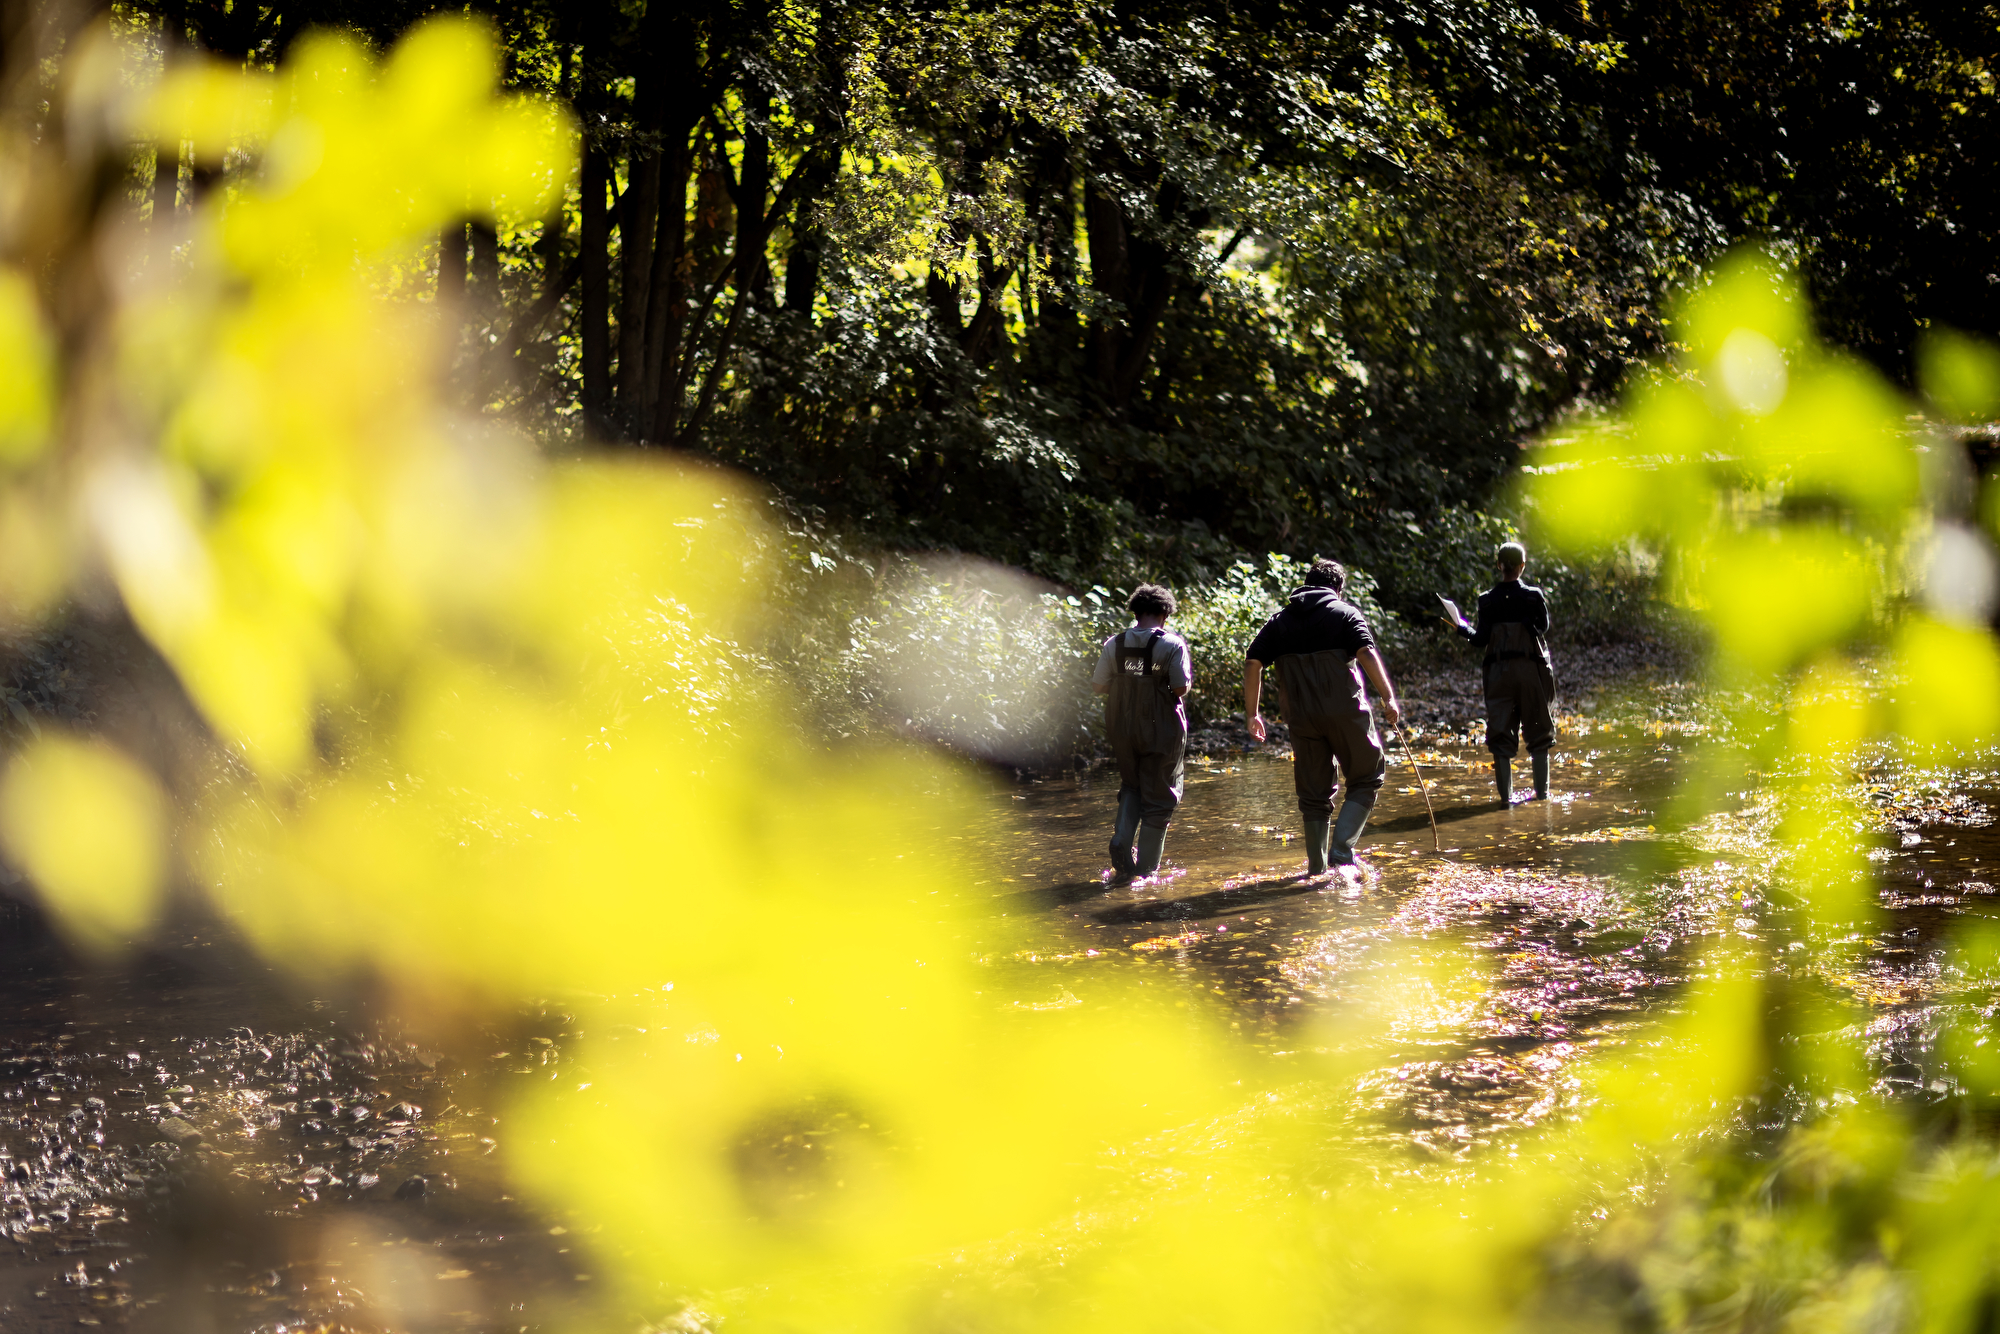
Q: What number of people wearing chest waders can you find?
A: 3